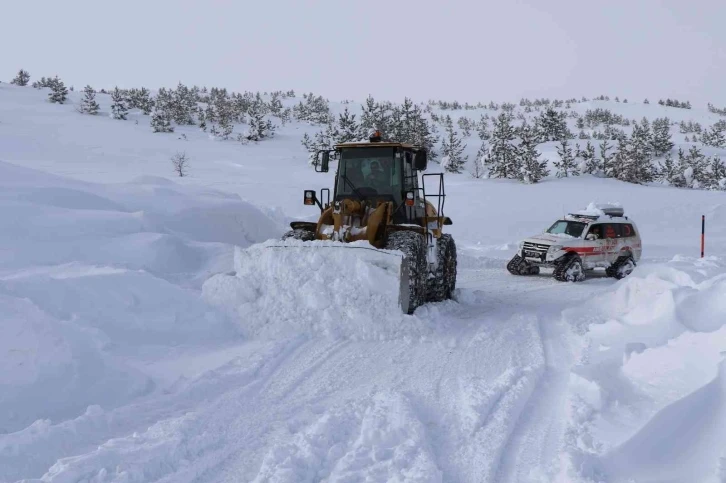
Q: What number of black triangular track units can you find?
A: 3